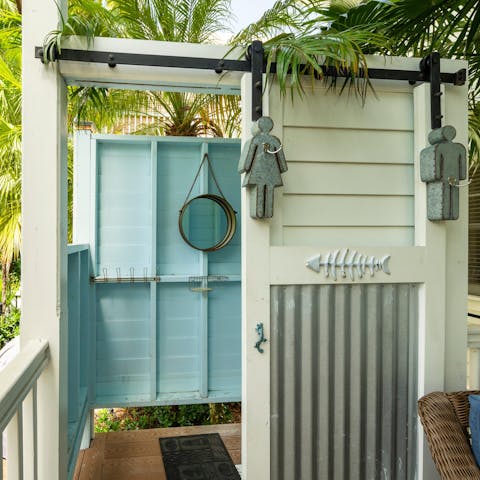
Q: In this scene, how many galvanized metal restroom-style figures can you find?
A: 2